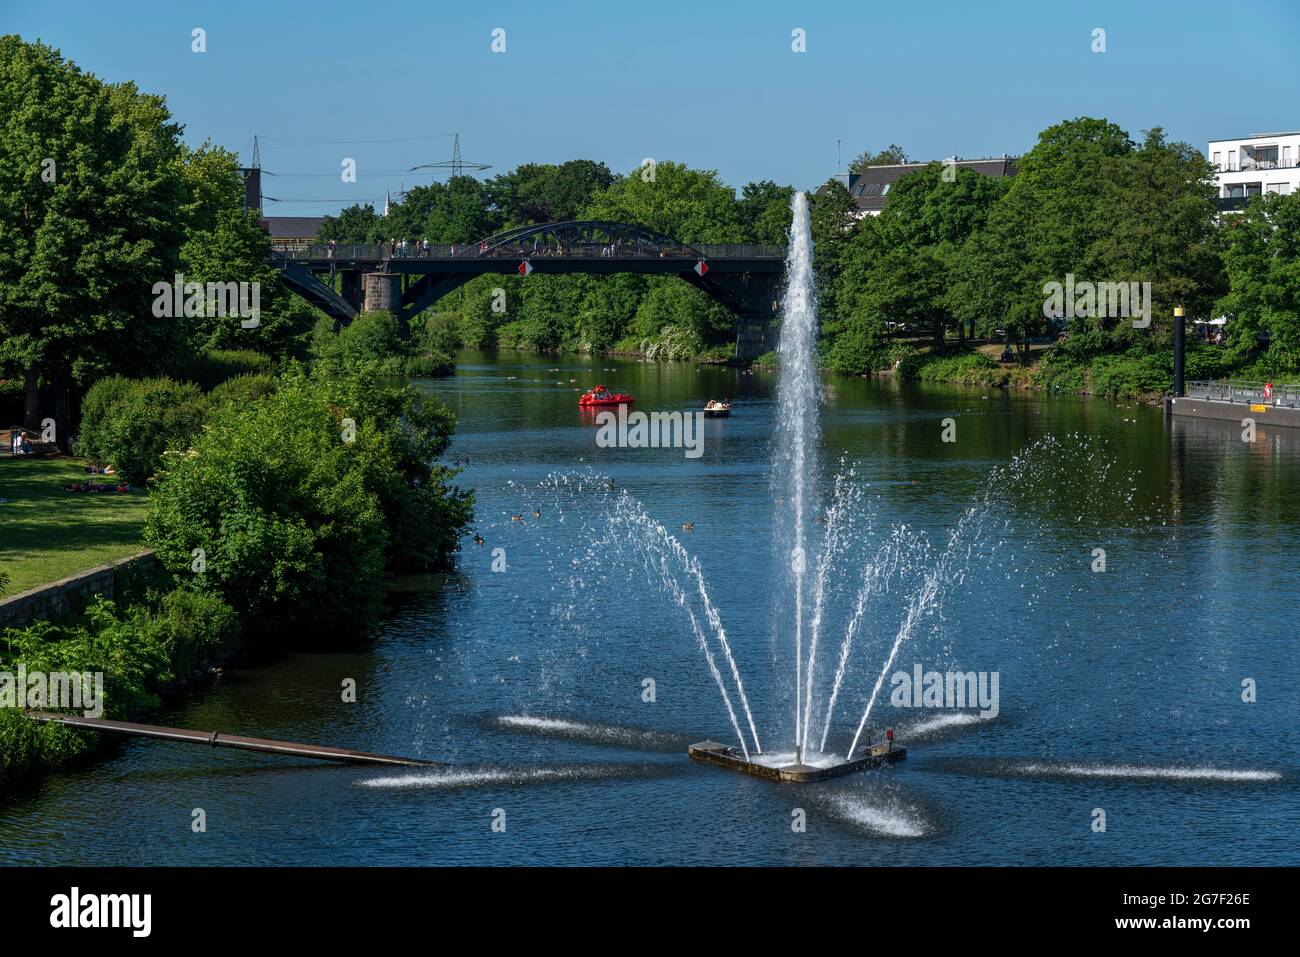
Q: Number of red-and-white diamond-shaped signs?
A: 2